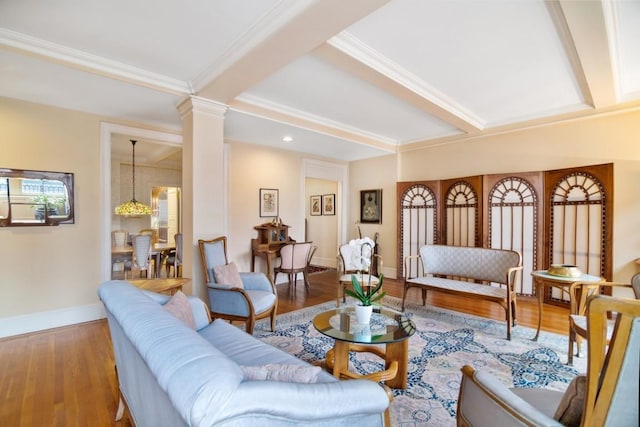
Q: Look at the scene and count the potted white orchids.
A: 1